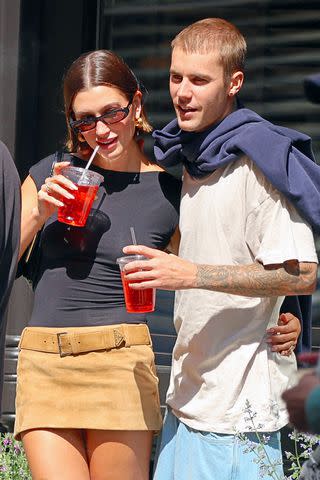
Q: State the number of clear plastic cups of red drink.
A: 2